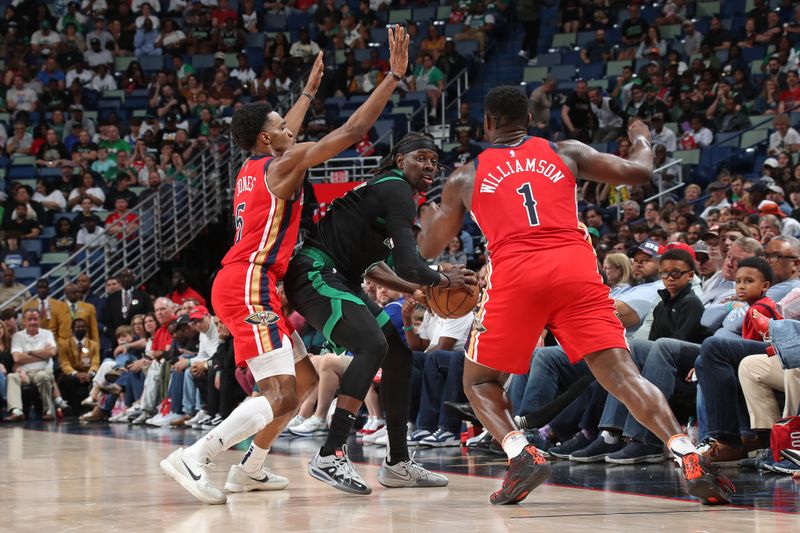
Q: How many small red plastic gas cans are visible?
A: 0